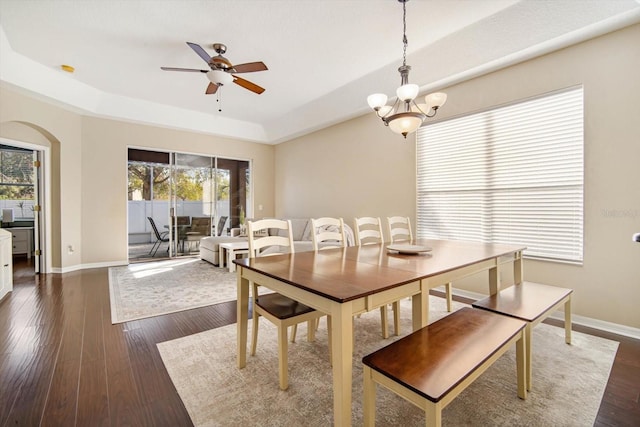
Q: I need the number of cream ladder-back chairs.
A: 4